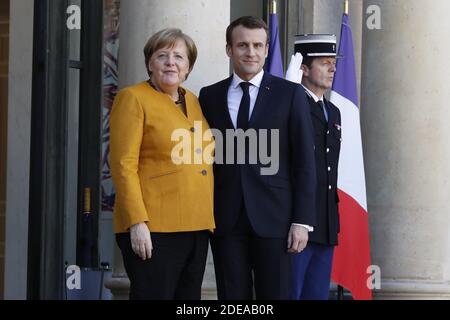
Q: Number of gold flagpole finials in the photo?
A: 2